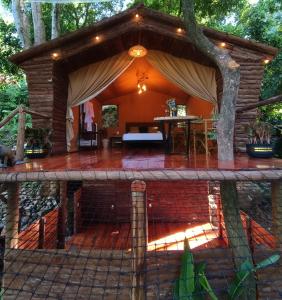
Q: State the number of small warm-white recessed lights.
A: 6